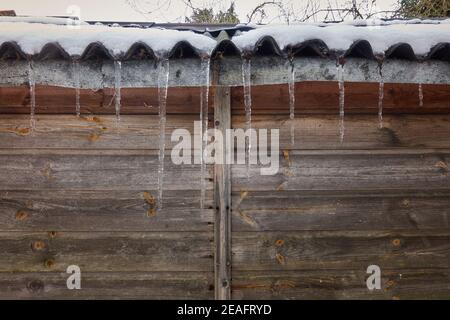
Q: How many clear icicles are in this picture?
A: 10